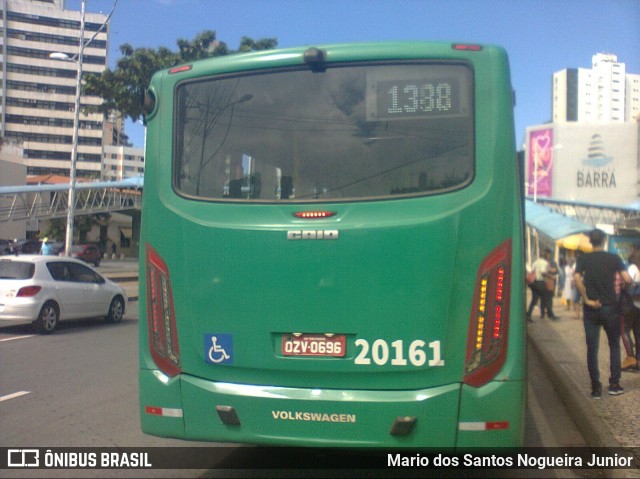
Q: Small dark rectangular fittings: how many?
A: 2